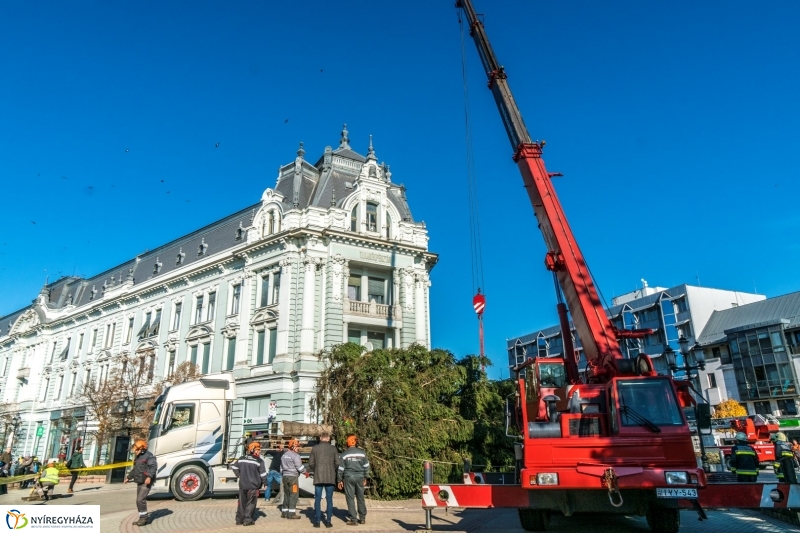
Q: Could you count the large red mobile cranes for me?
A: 1